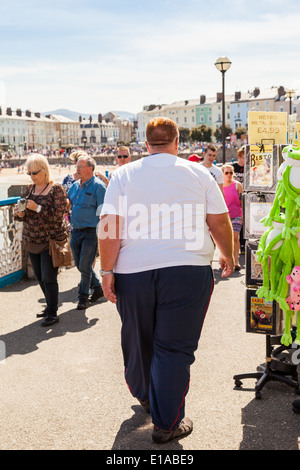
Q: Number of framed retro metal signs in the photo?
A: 4